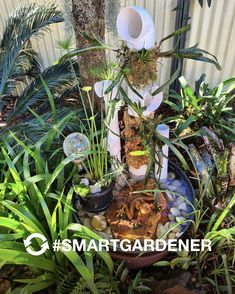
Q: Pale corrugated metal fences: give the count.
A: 1